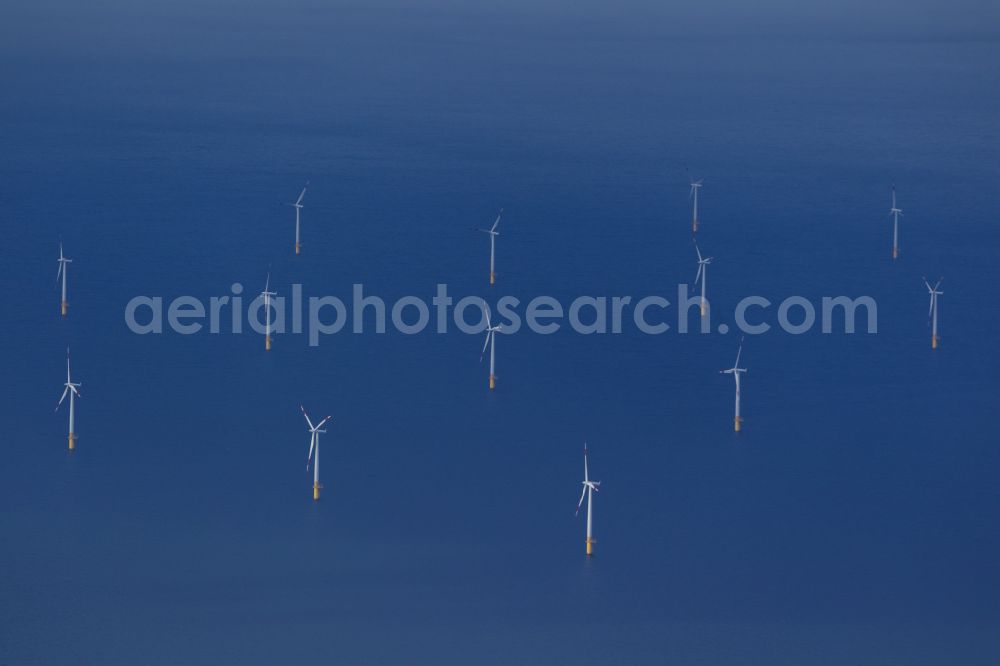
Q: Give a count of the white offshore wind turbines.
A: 13